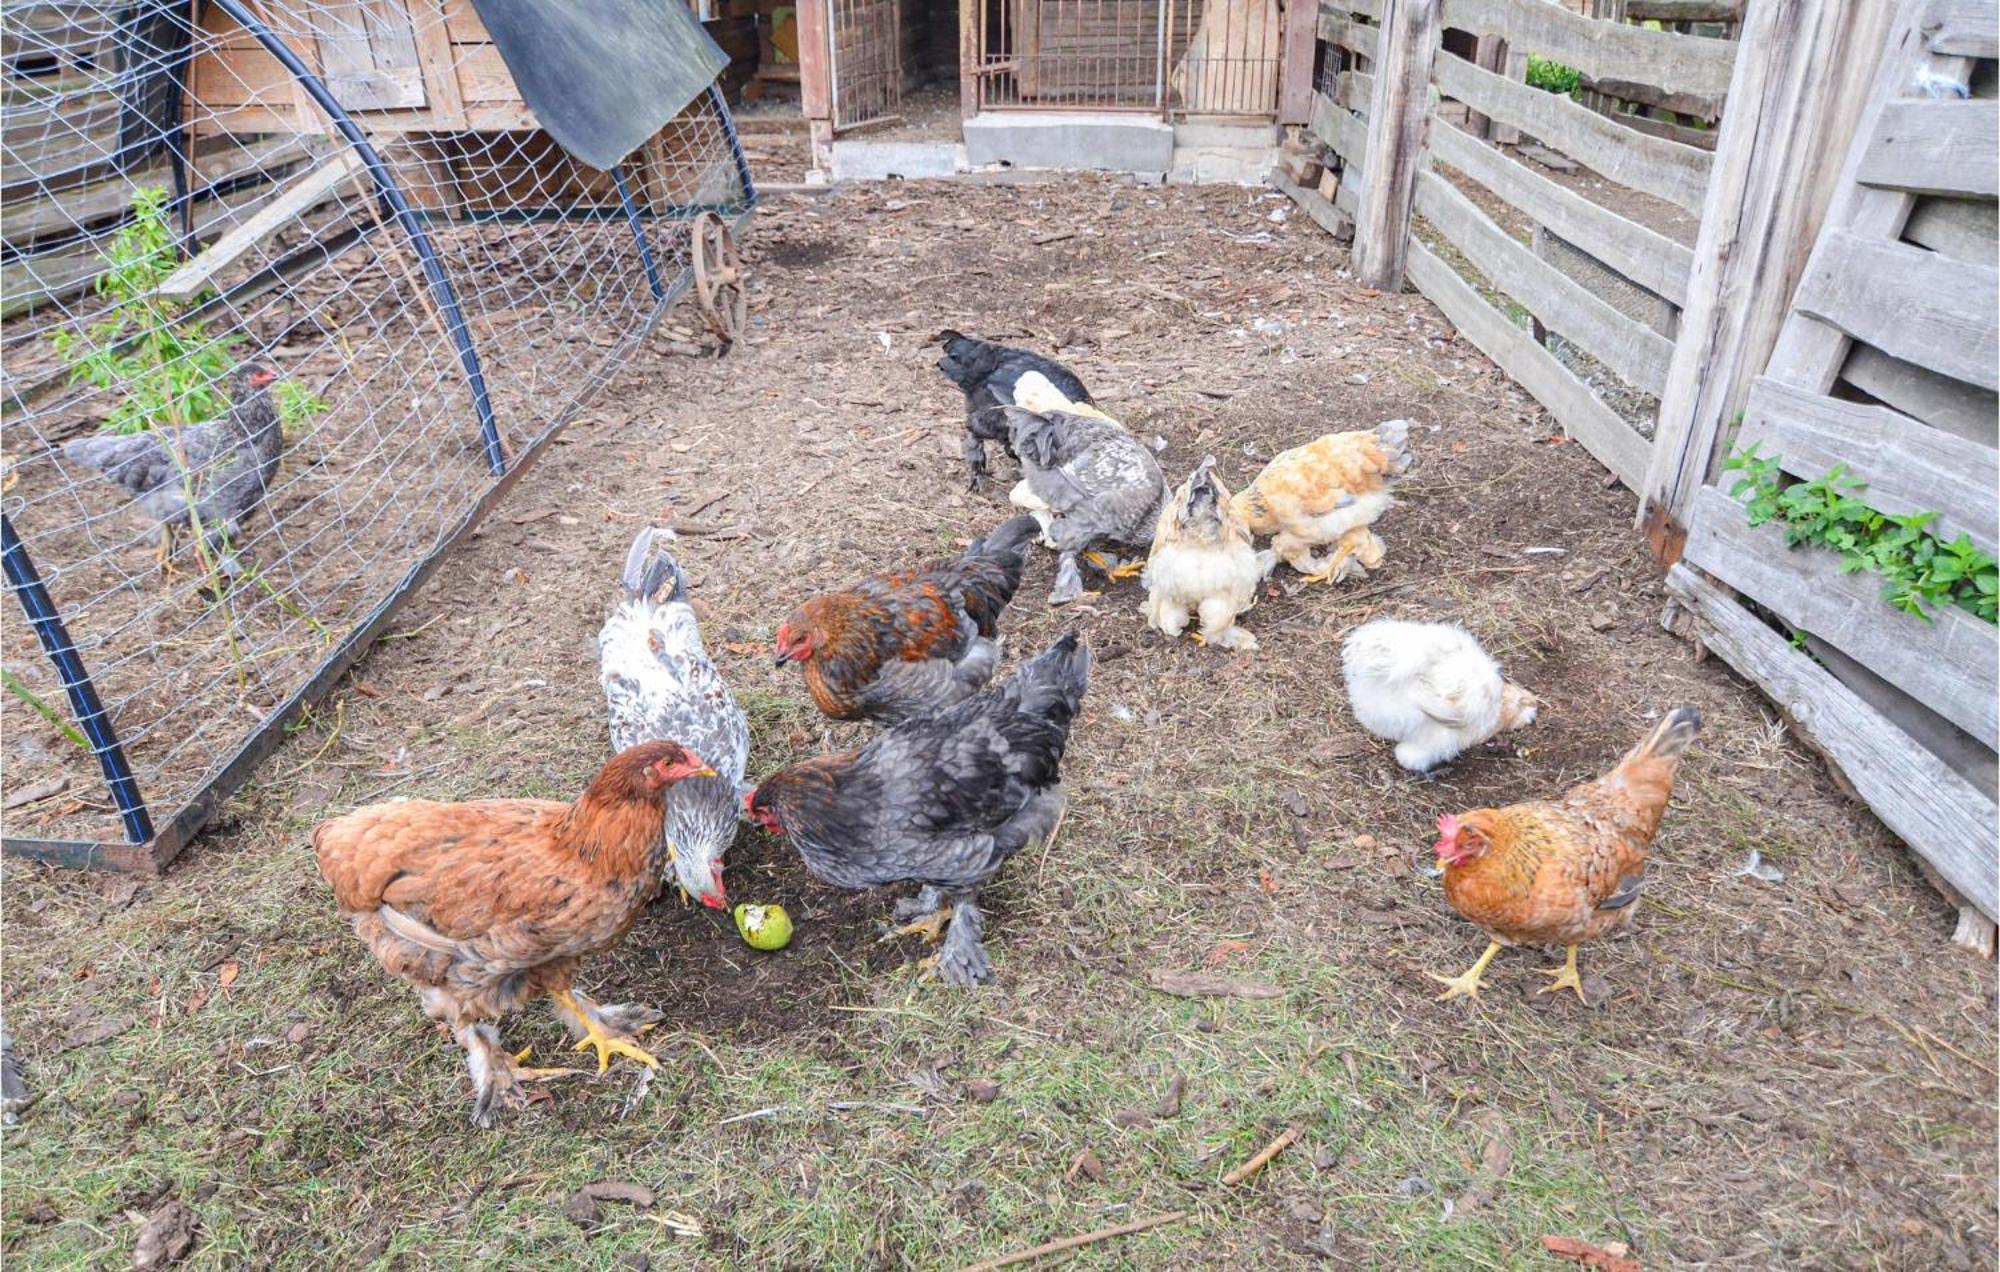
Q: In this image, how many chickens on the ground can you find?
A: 12